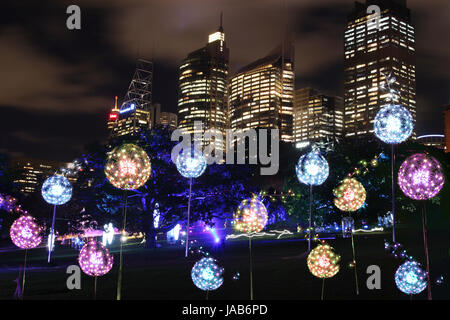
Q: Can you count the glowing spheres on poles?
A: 13